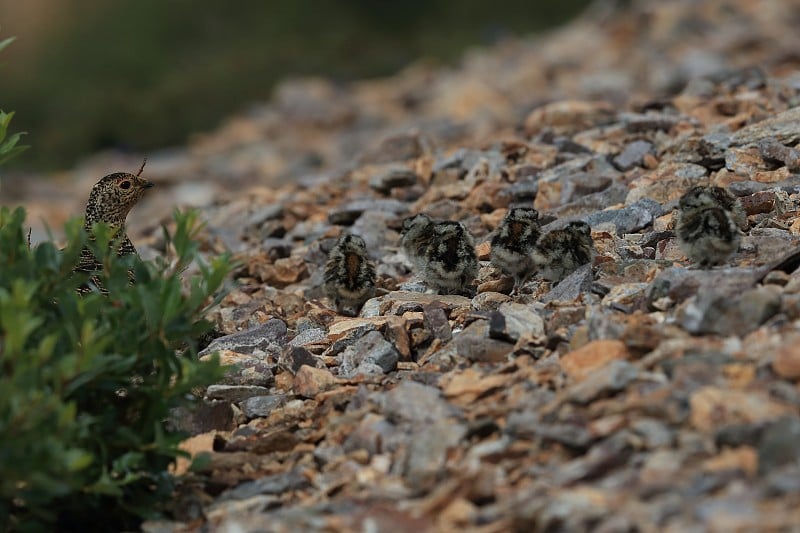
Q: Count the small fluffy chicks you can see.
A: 7